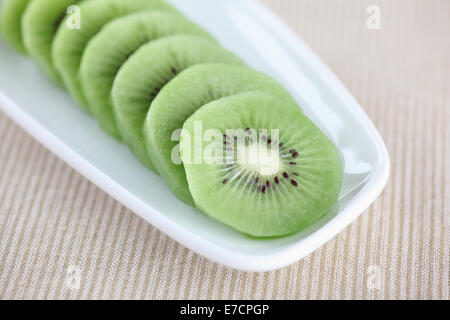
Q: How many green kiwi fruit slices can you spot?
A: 7